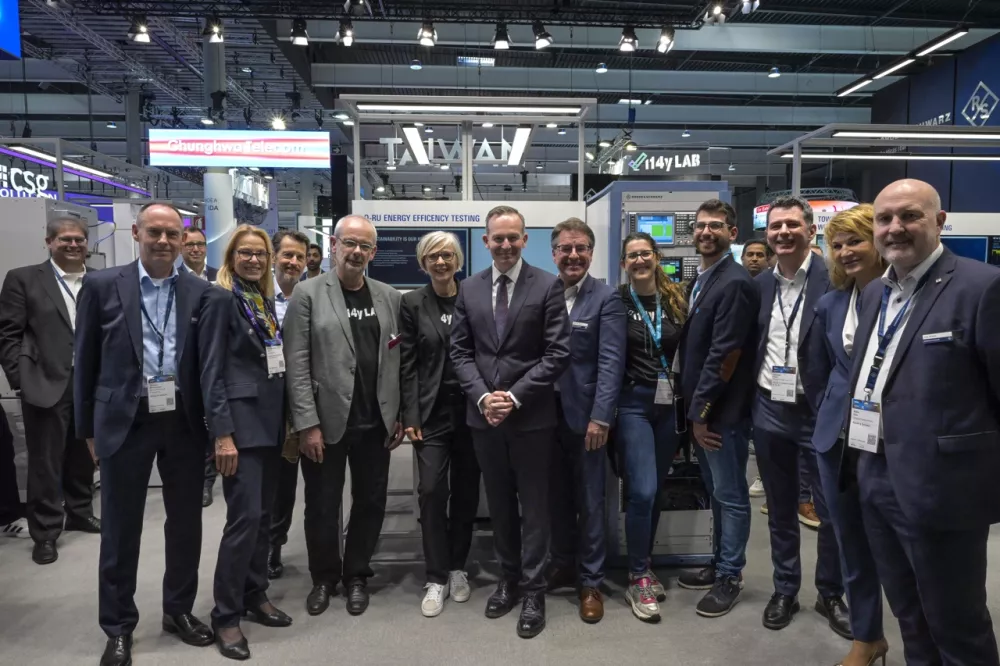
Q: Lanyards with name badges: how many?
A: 5